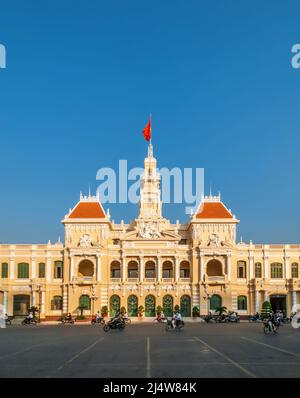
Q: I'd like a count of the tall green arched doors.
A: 5